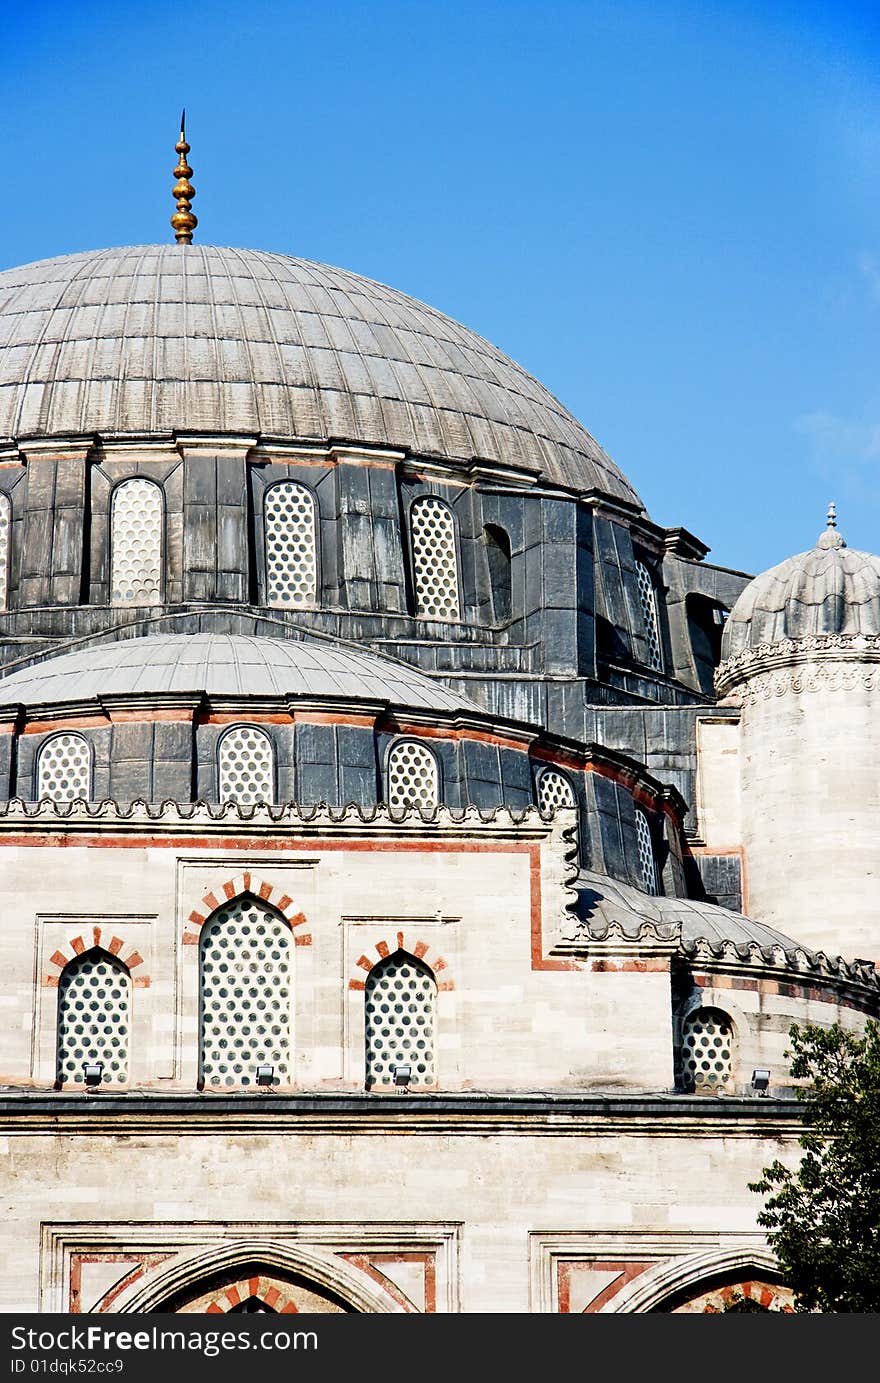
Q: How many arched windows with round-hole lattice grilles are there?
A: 14